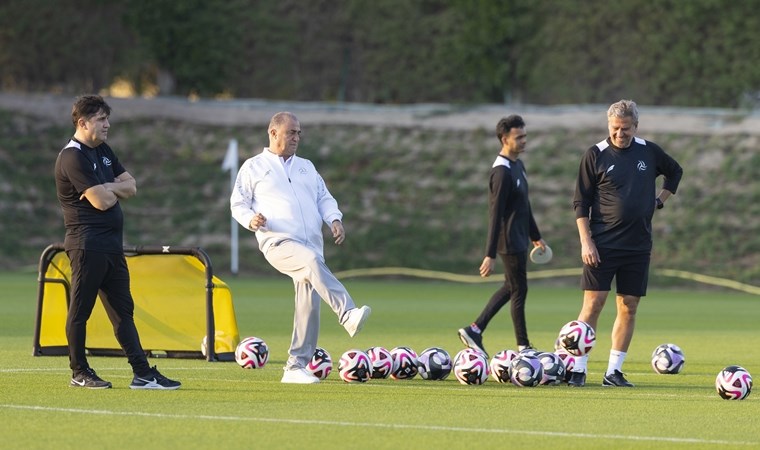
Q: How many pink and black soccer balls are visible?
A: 10